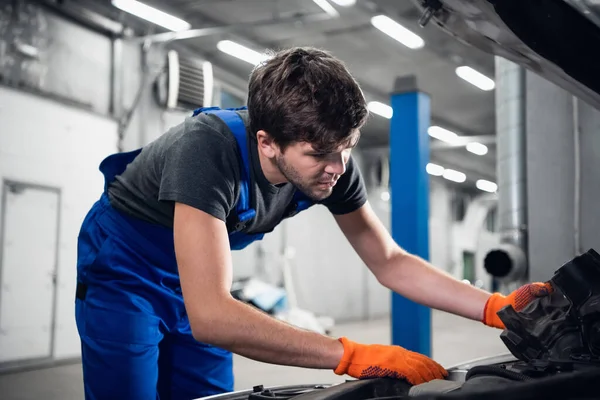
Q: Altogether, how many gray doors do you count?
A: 1